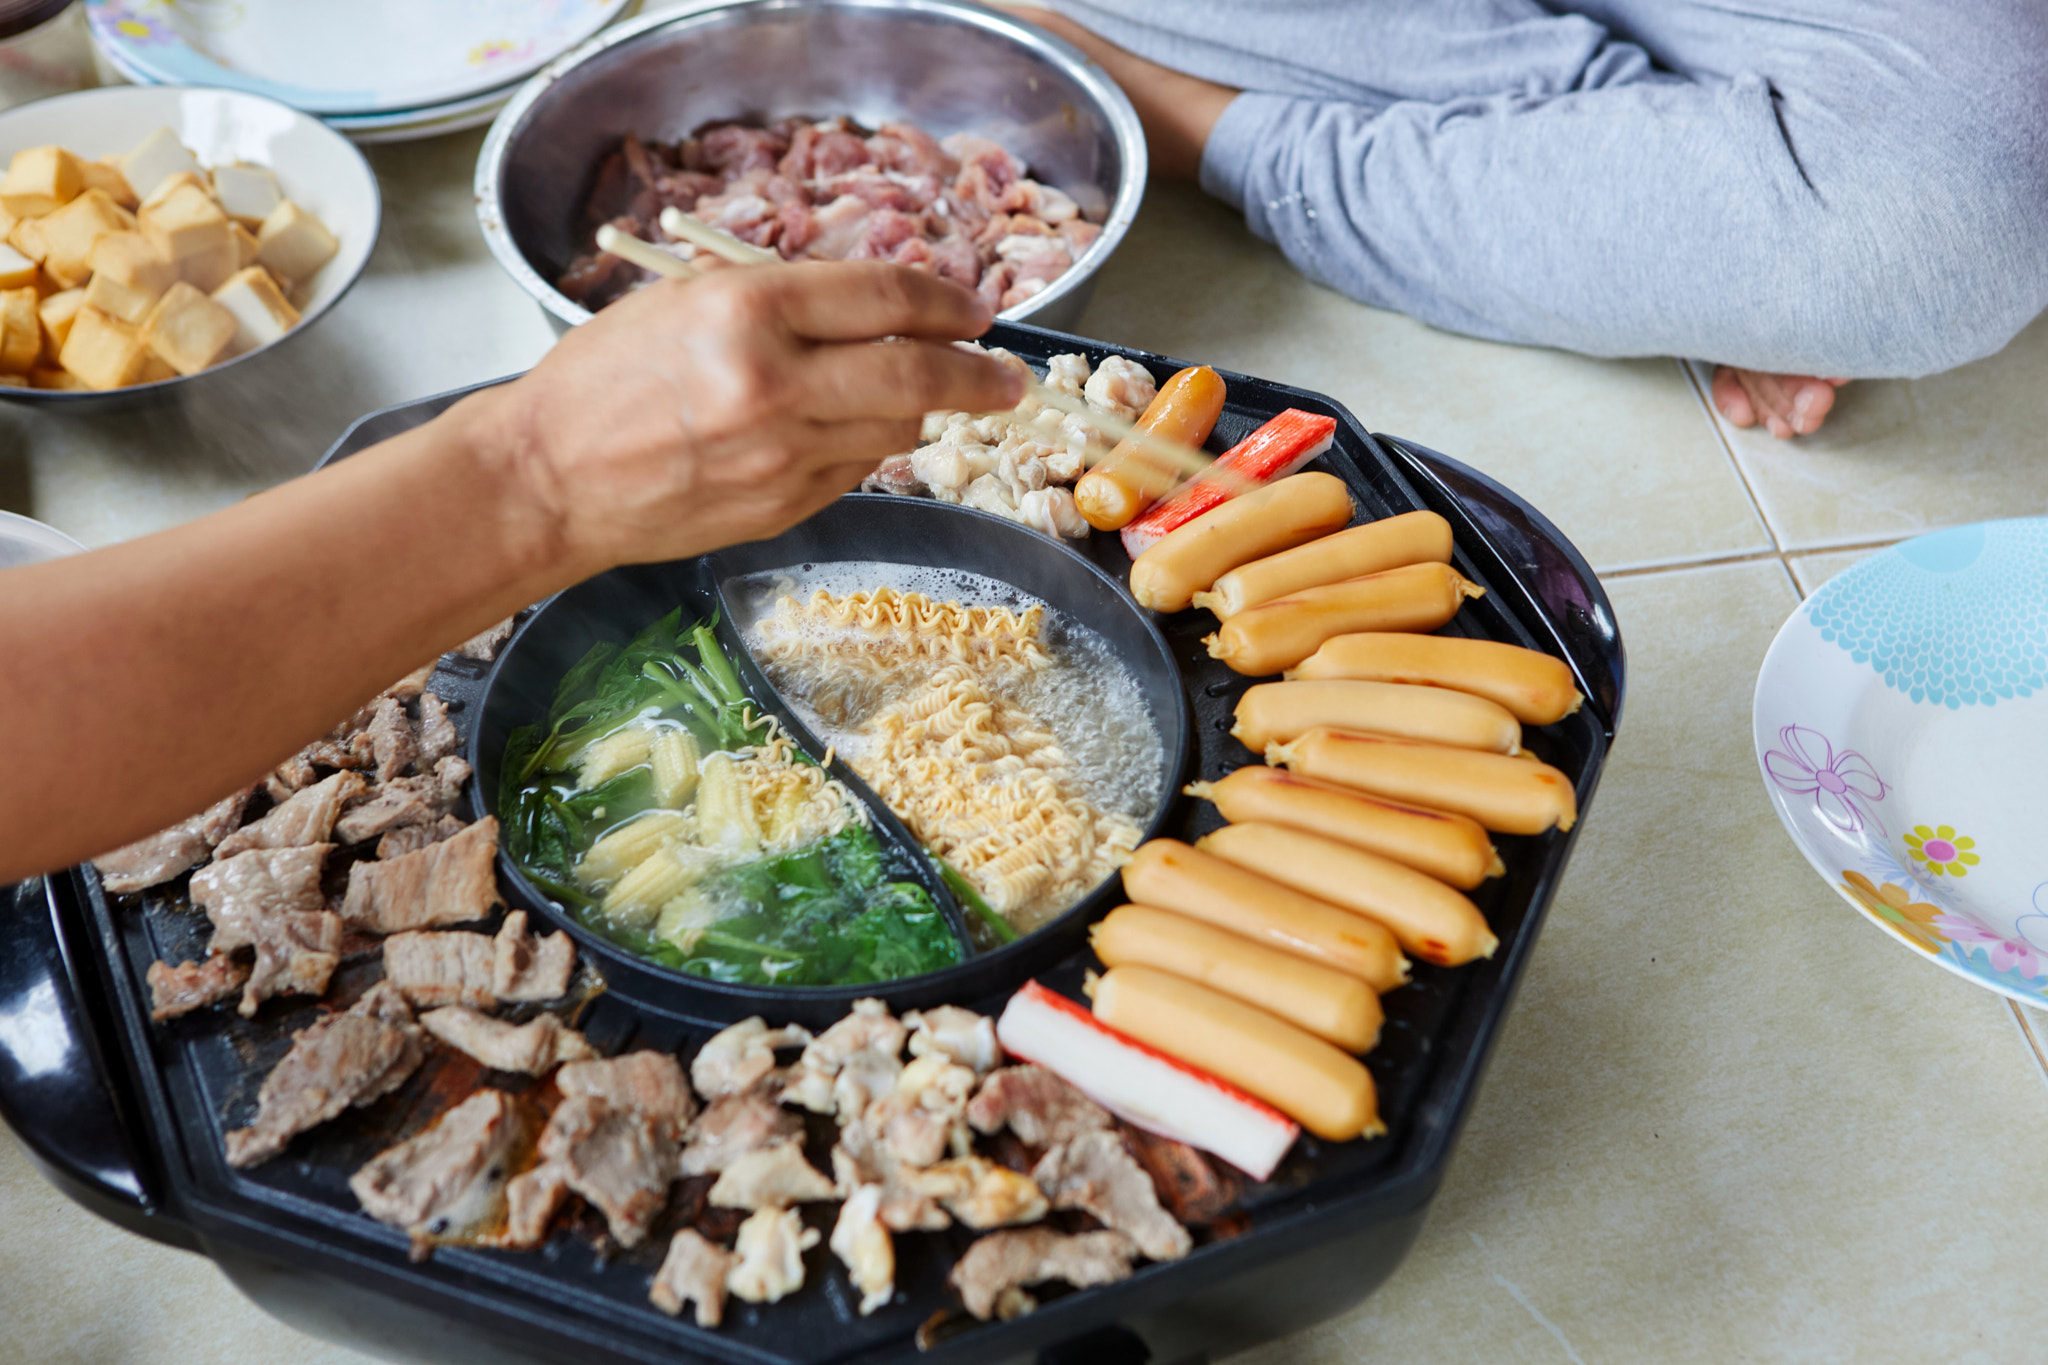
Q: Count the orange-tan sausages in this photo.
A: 12